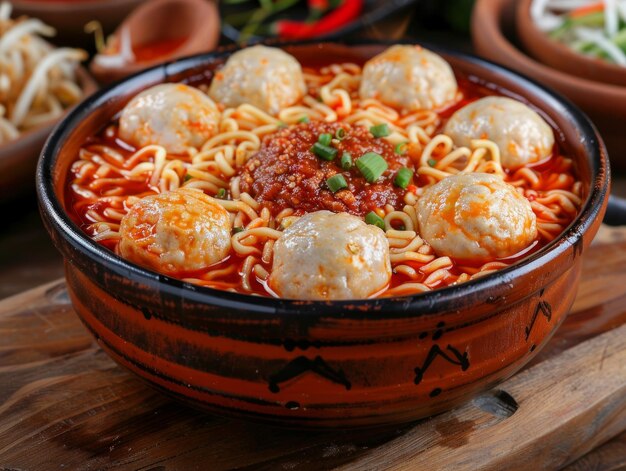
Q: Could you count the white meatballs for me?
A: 7